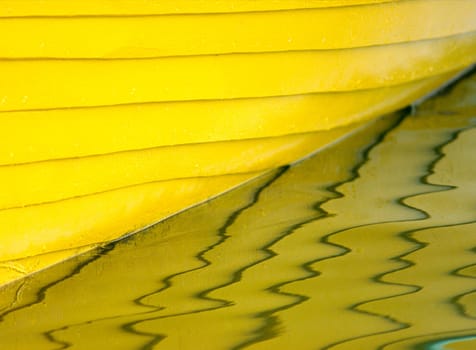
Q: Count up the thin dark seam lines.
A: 6